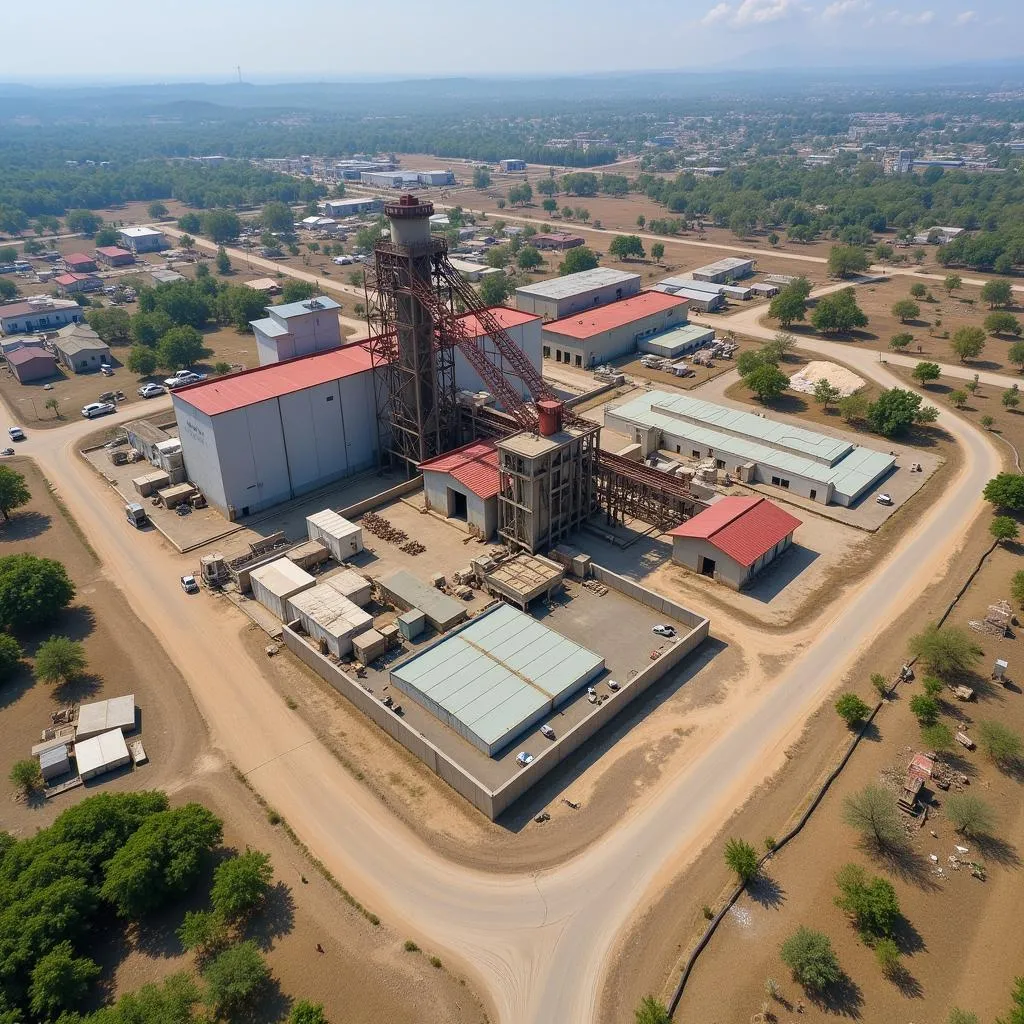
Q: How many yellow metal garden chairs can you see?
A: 0